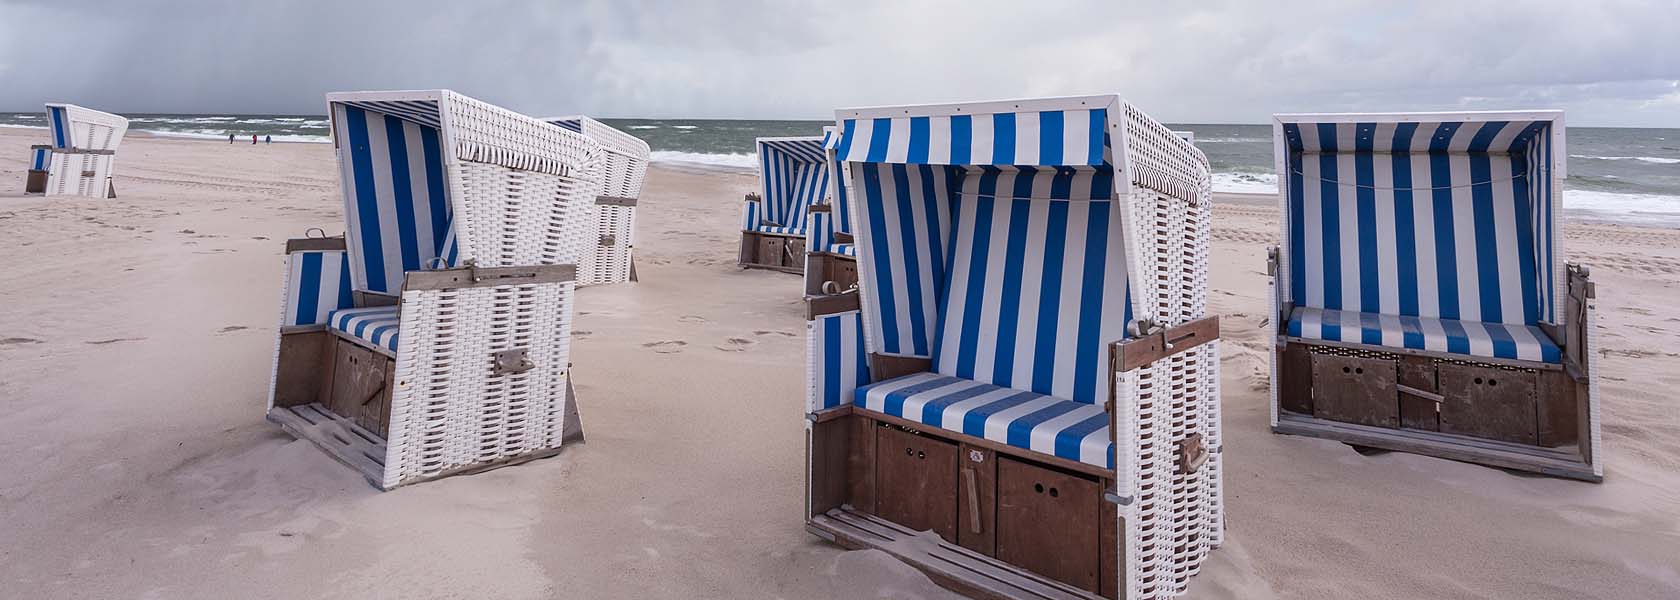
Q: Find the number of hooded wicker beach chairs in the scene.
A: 7